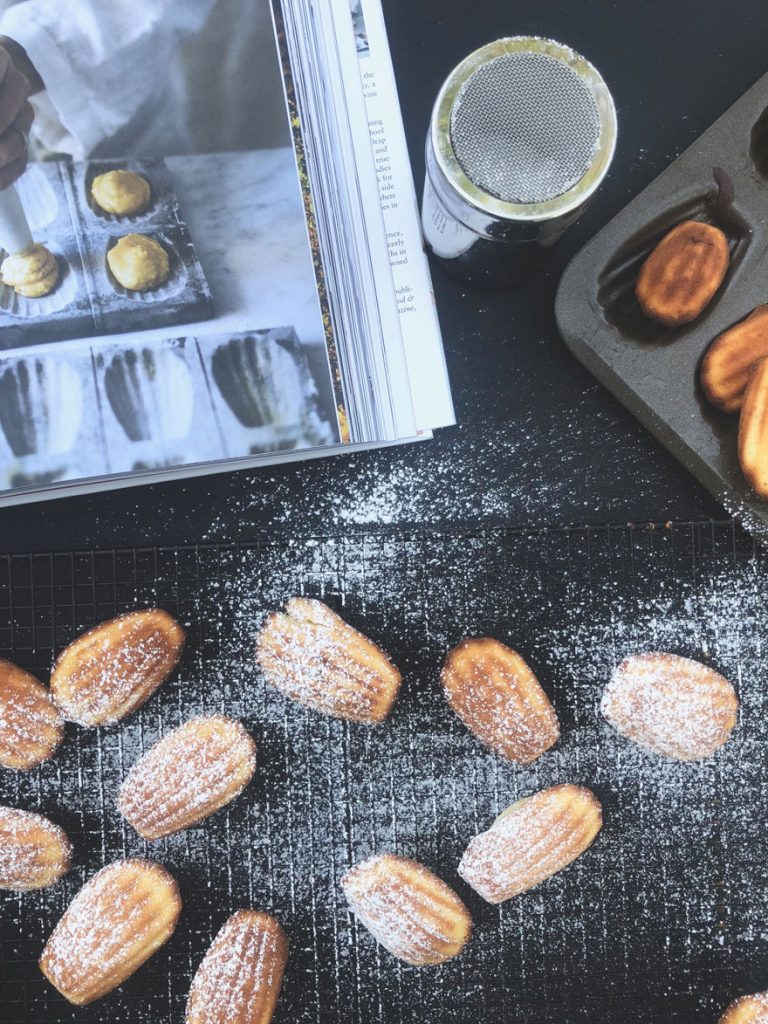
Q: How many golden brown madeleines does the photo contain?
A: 15